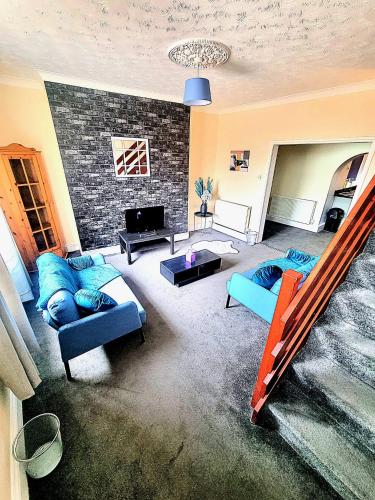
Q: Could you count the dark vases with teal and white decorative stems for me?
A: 1